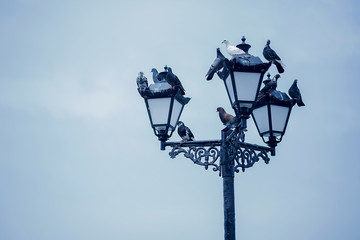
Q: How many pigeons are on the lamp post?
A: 10